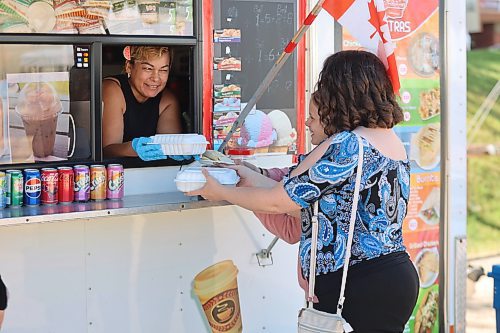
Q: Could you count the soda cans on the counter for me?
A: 8